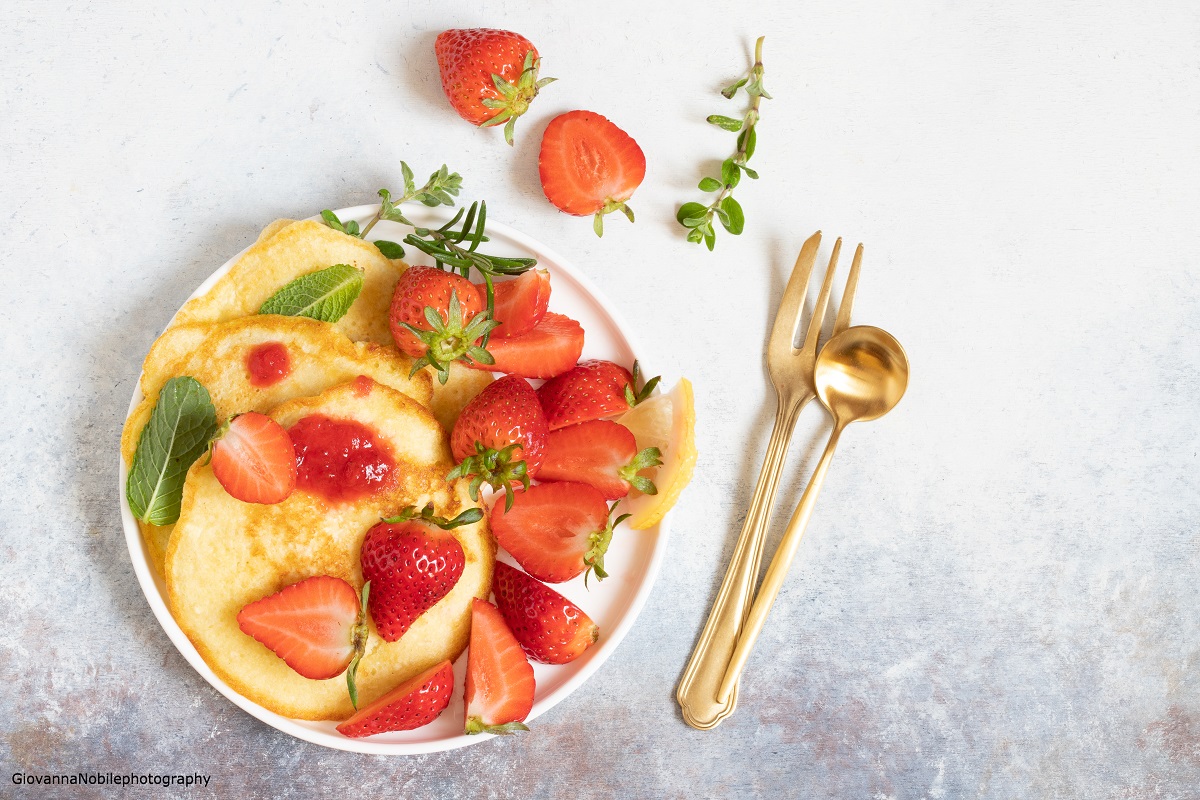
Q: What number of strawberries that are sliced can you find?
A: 11